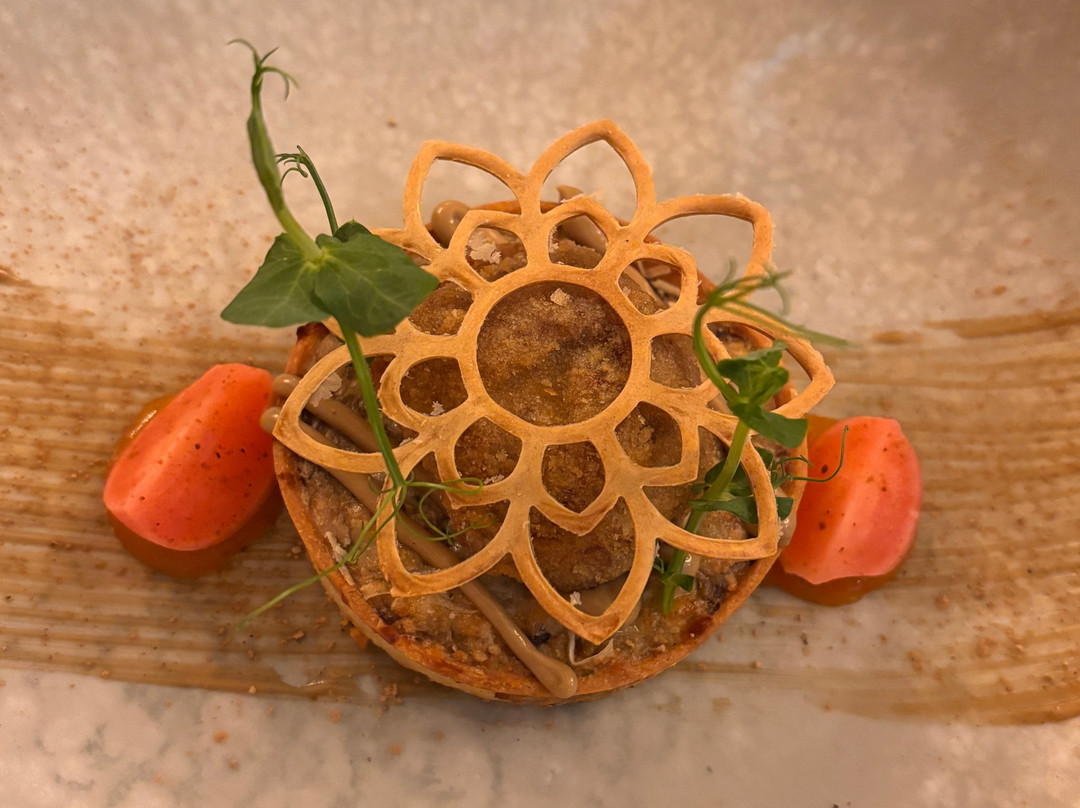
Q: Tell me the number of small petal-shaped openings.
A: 9